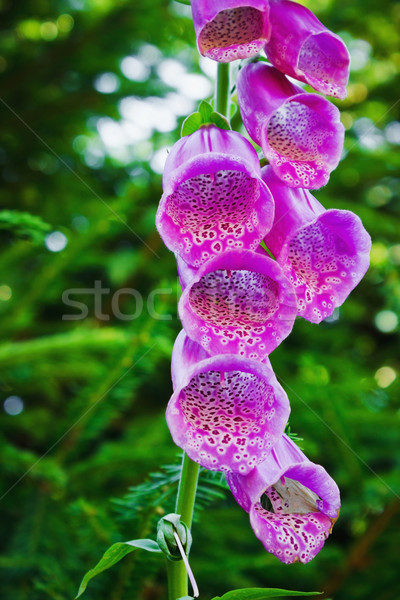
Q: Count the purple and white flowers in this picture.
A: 8